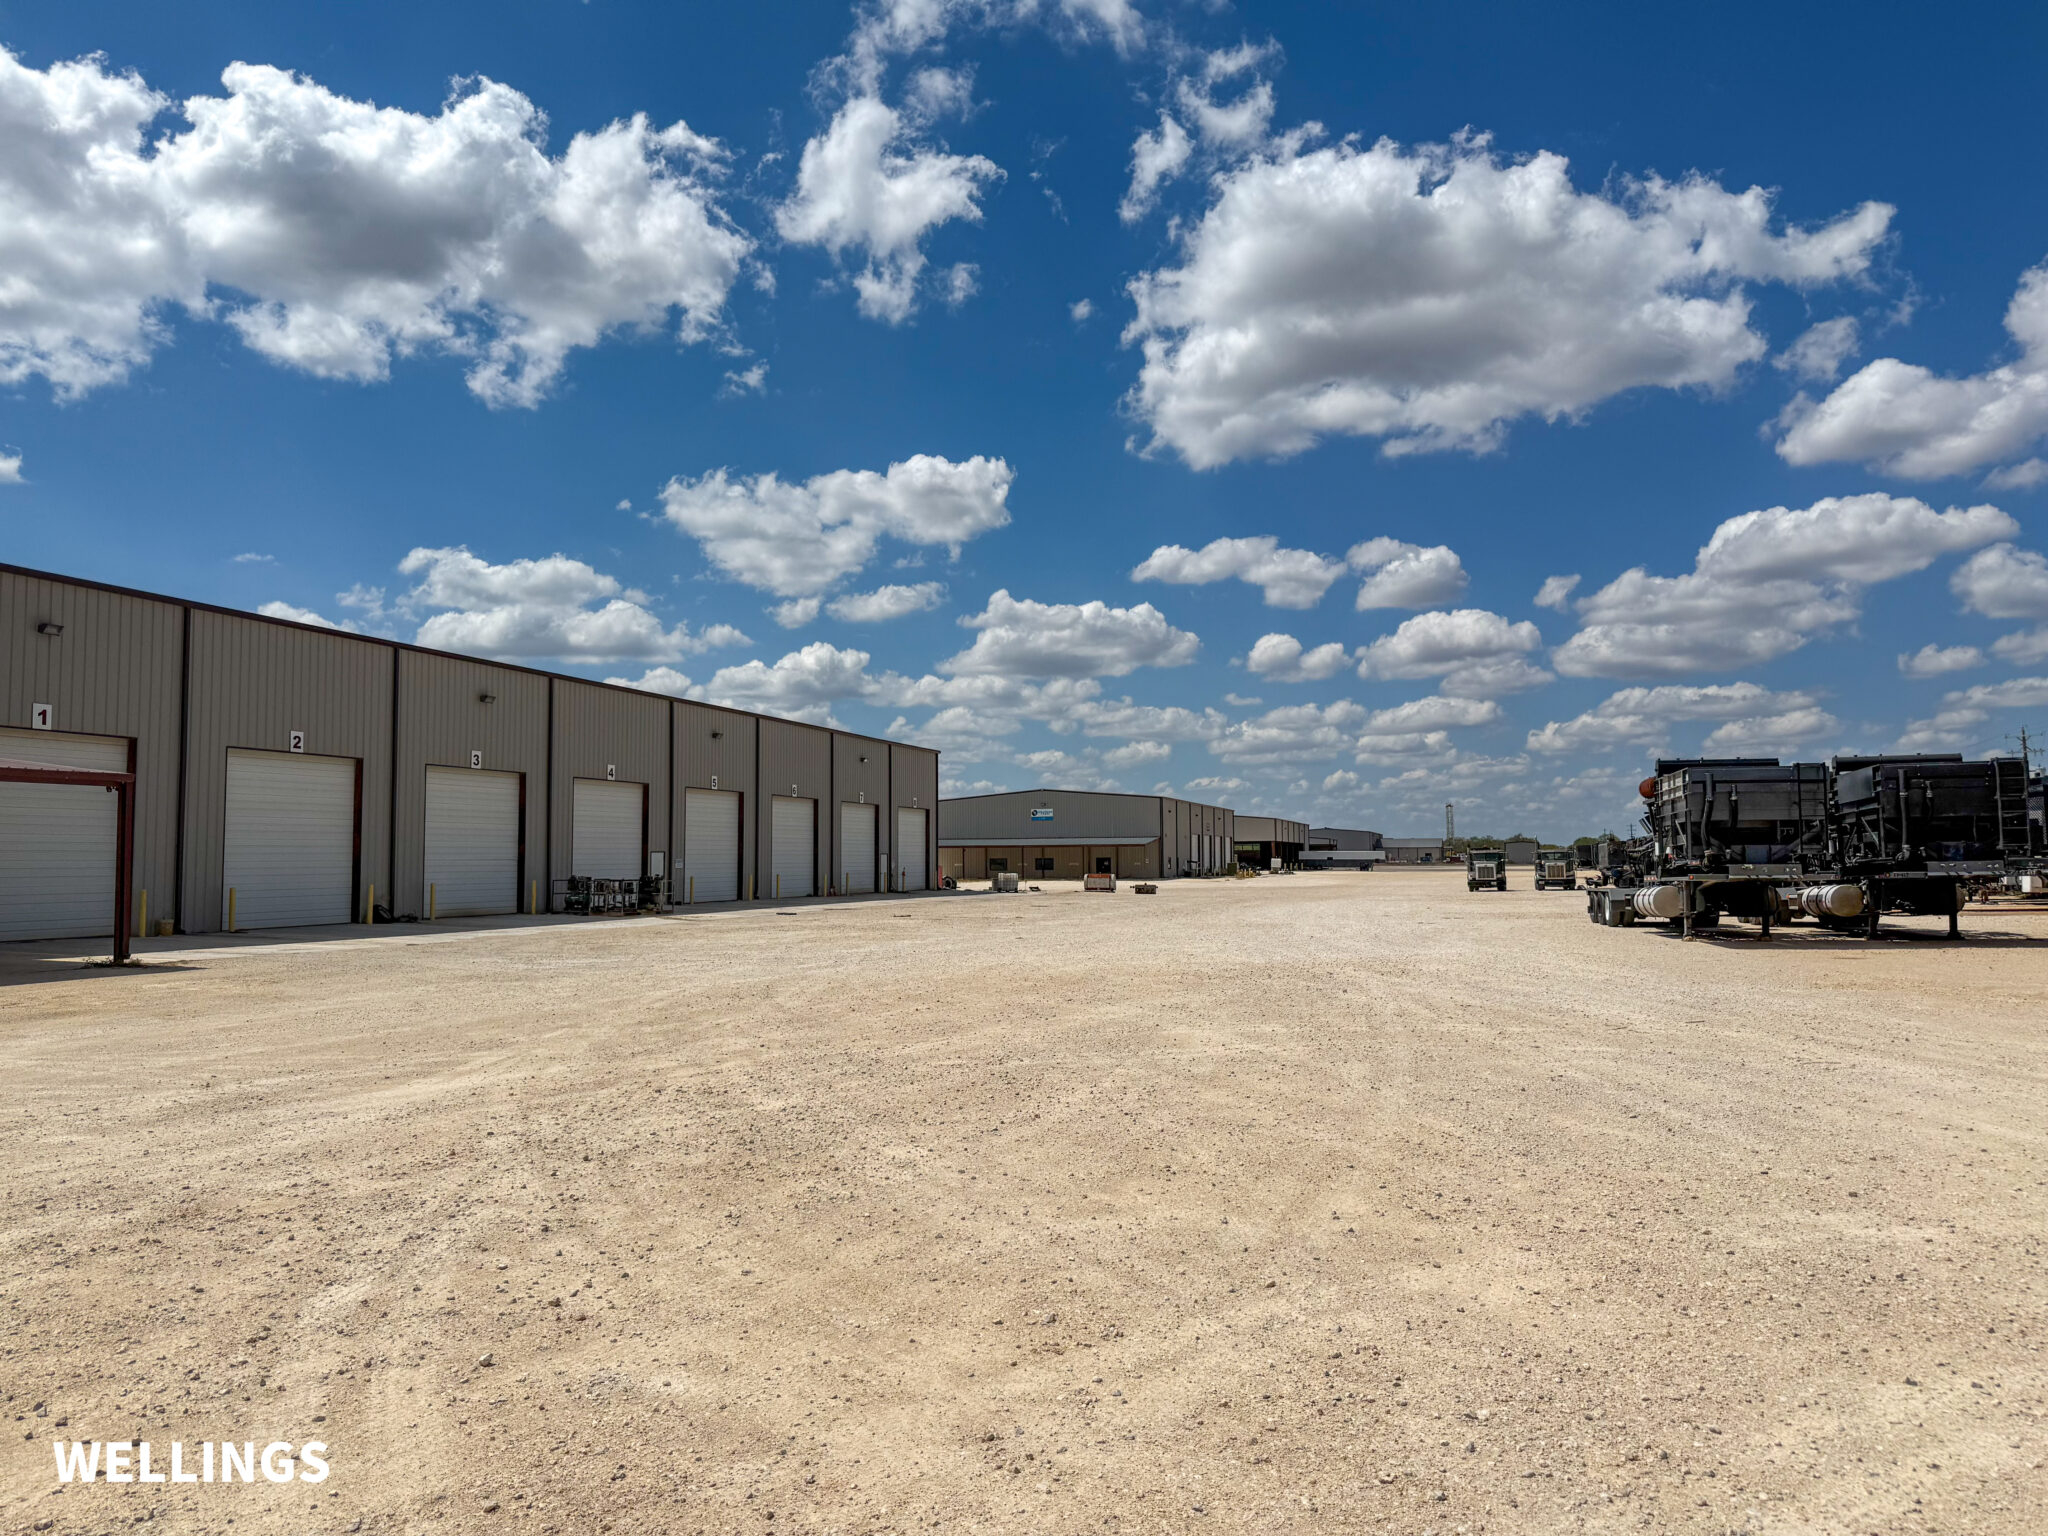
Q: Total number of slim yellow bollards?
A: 13